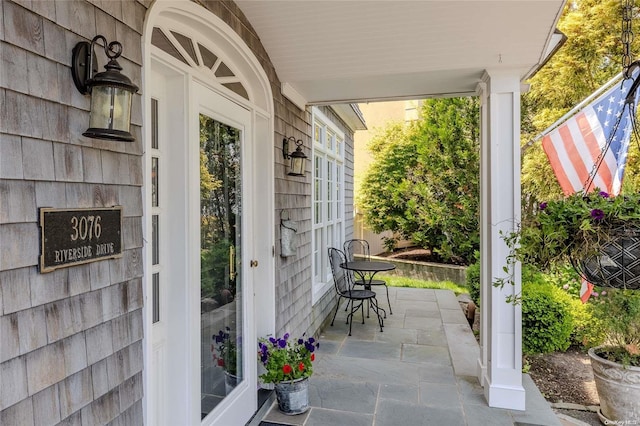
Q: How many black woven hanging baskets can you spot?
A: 1